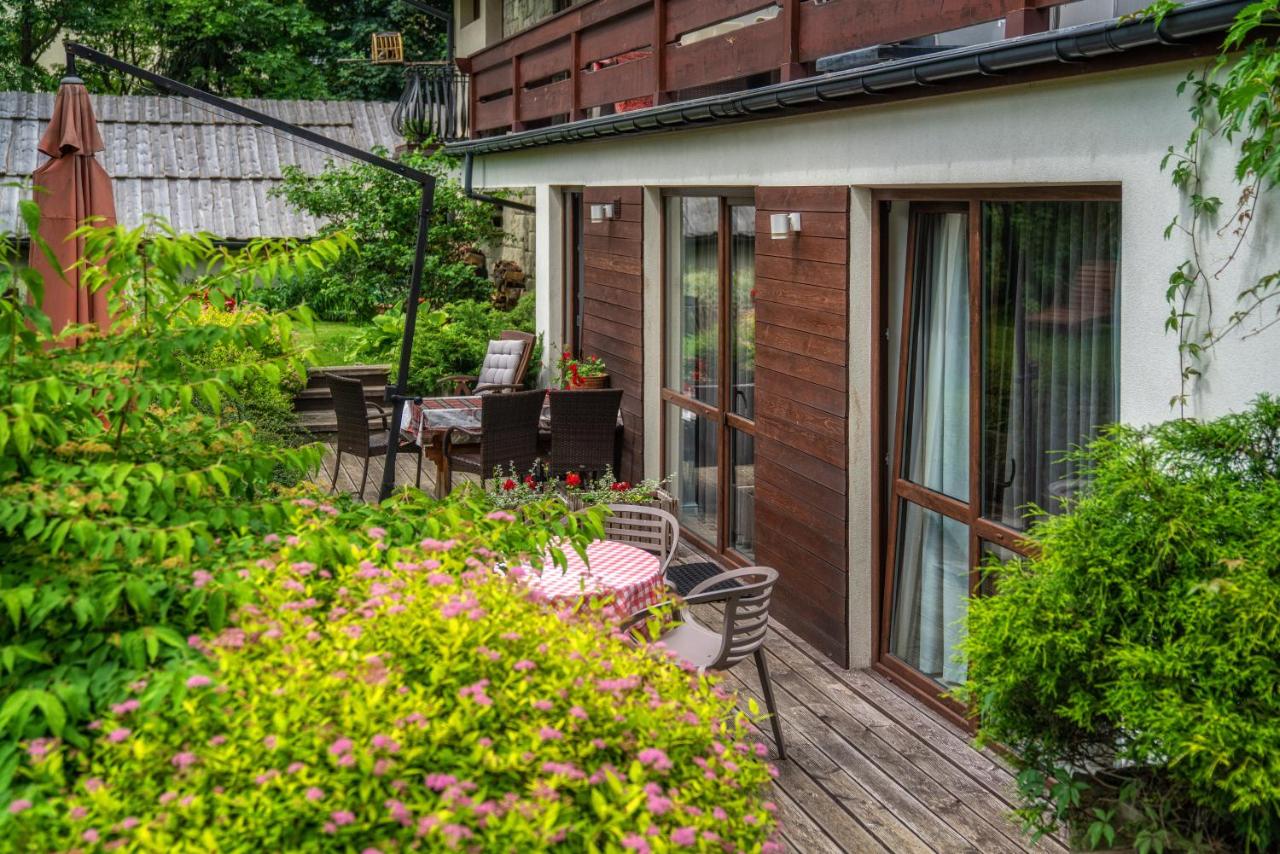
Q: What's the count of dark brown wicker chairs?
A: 3